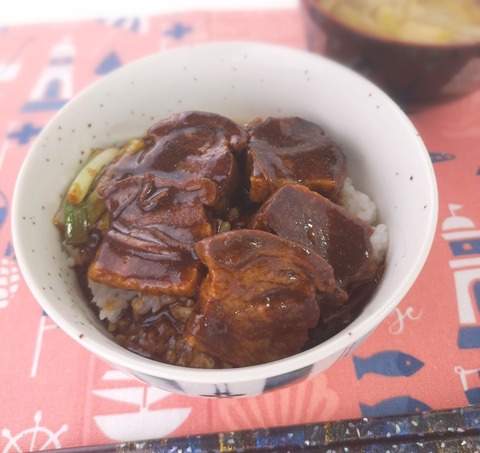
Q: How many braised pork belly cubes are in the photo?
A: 5